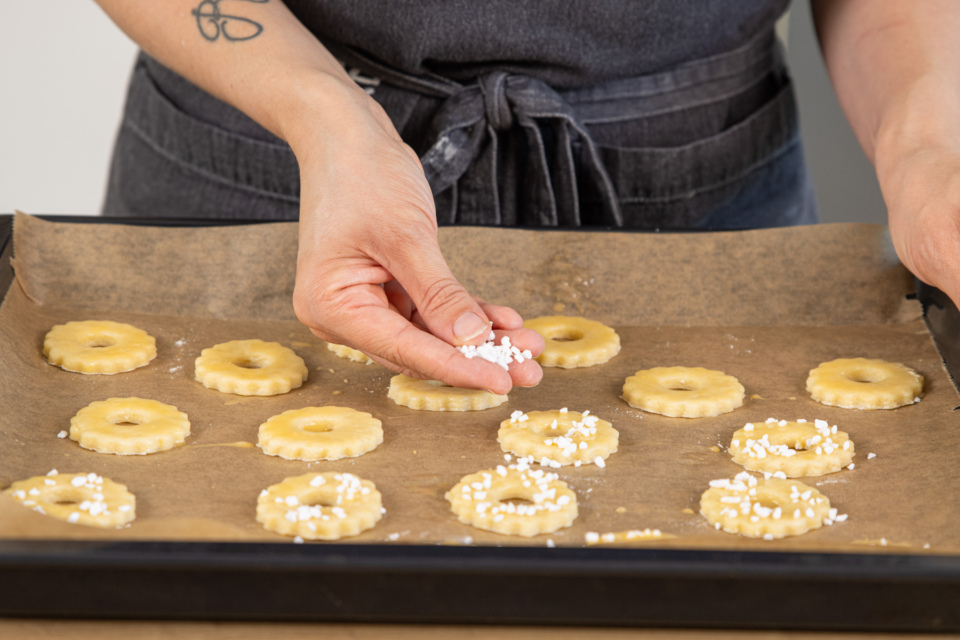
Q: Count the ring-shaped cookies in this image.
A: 15